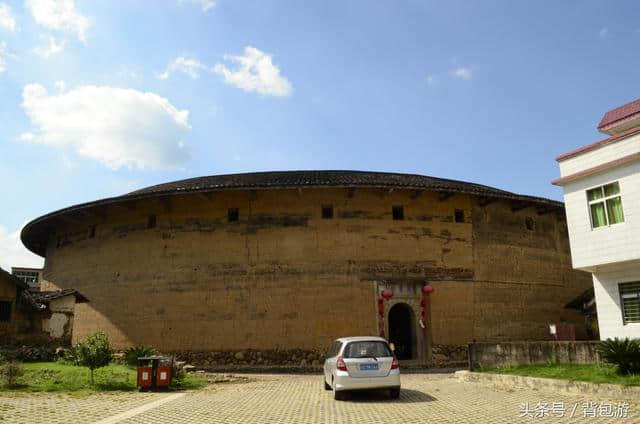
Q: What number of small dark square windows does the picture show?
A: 7